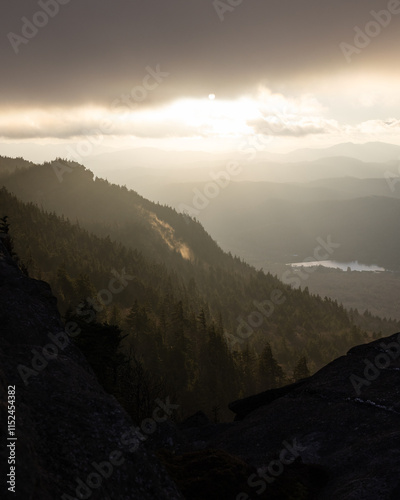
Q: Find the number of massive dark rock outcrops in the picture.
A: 2